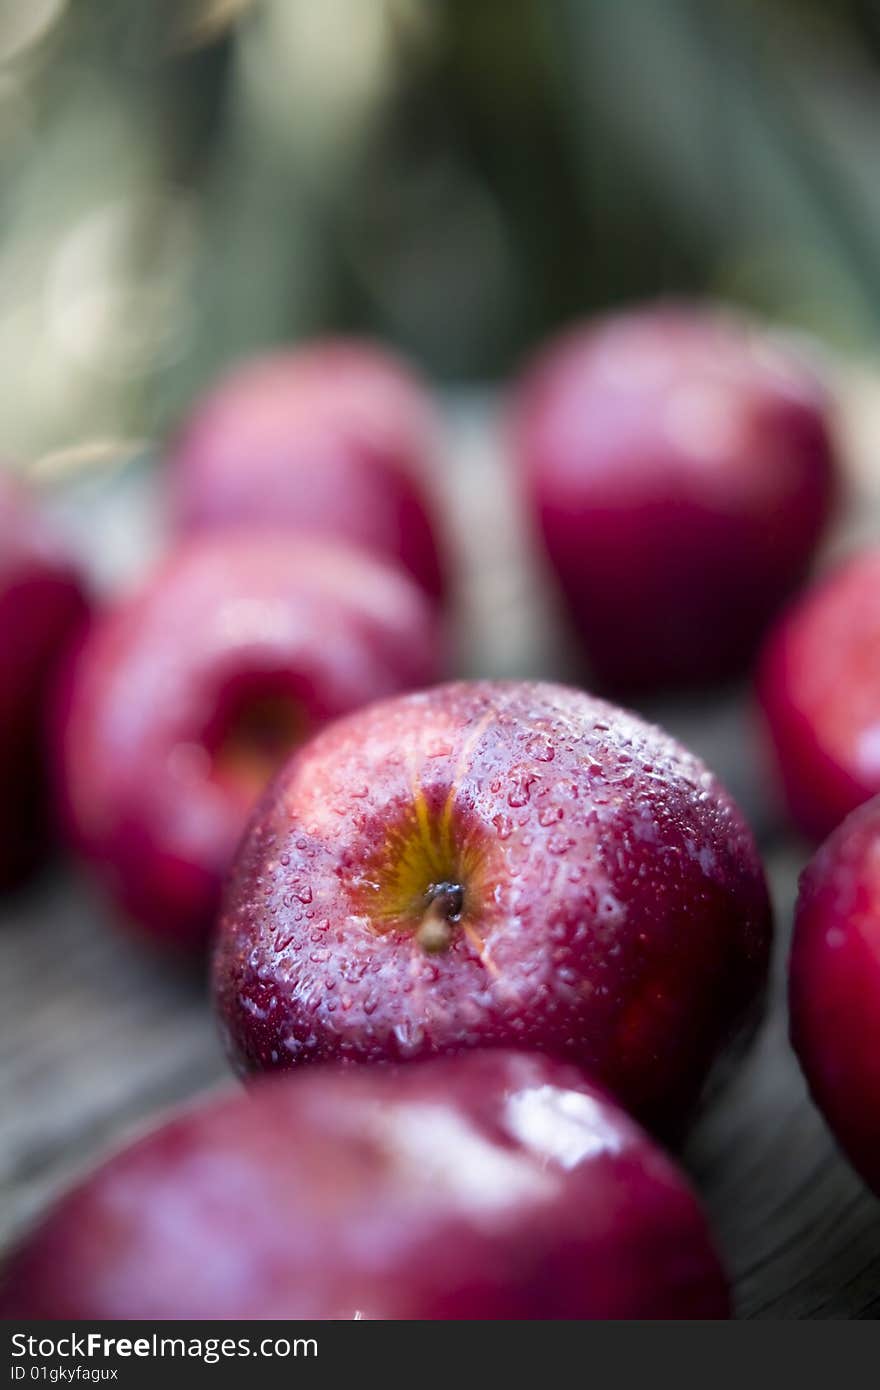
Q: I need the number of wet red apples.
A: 8